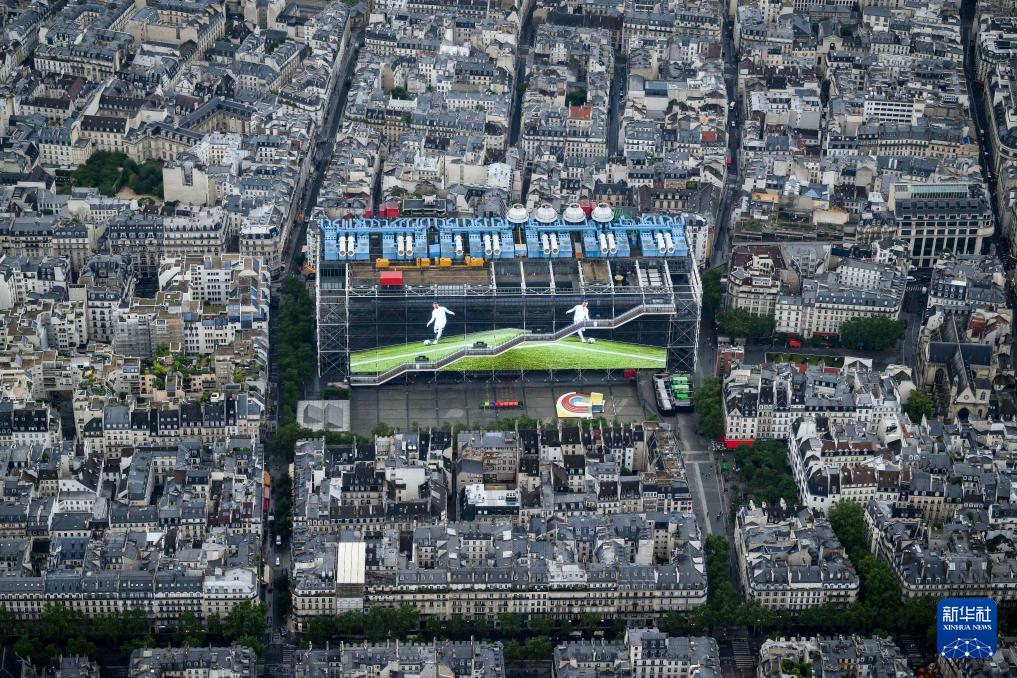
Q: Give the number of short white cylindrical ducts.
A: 13